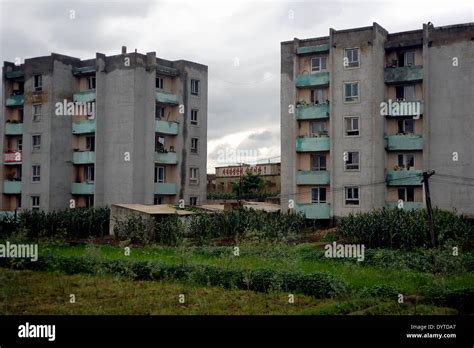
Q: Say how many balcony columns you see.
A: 5